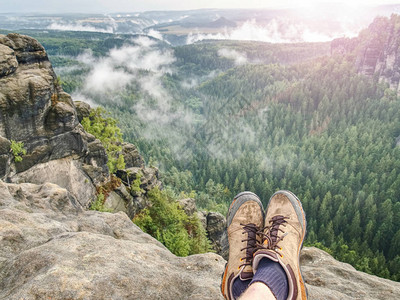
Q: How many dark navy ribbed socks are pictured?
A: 2